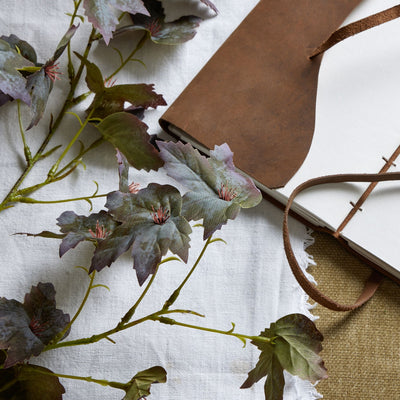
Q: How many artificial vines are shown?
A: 2